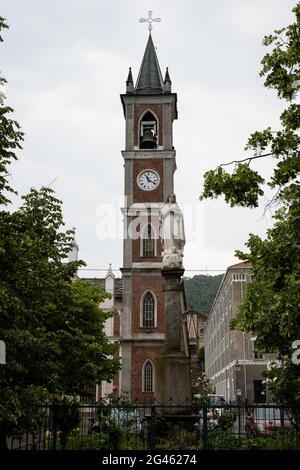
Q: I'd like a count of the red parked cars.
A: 1